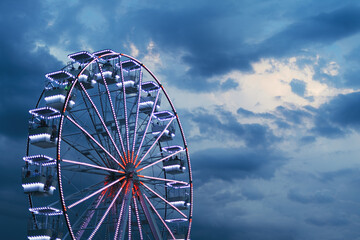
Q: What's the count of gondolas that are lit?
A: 12